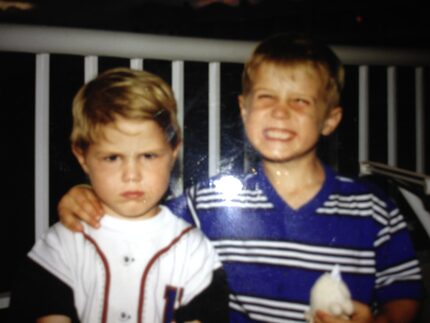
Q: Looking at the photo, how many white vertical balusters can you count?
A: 8